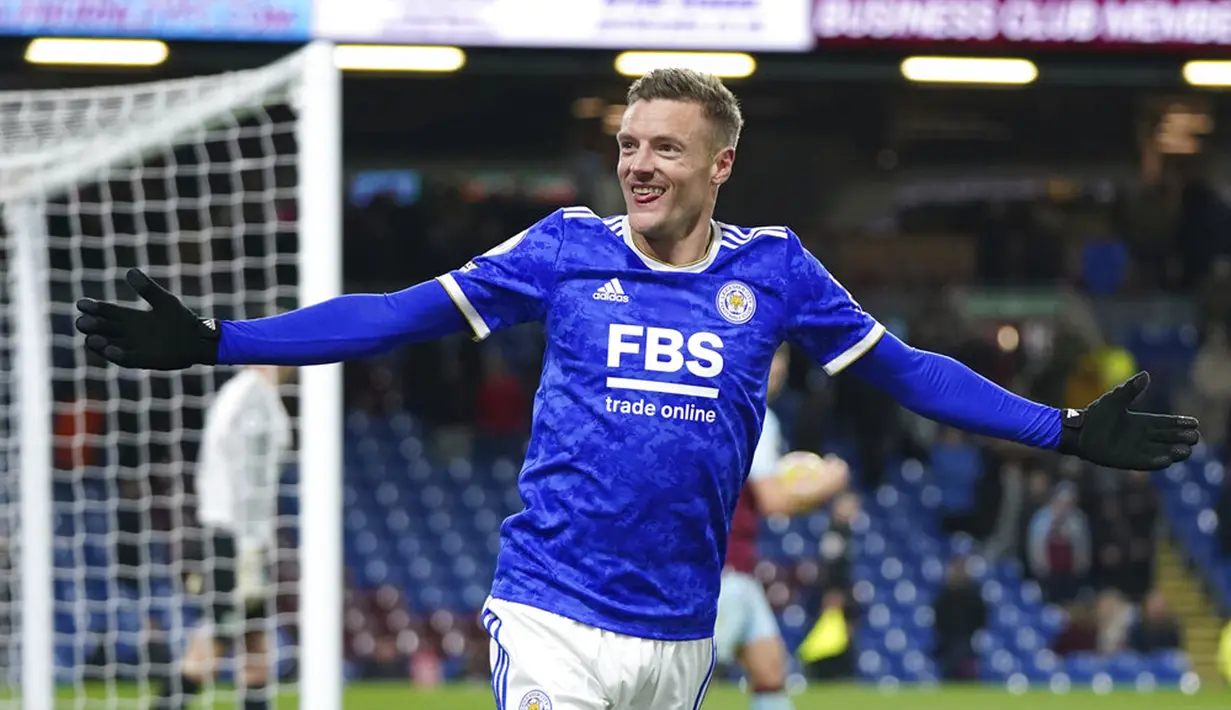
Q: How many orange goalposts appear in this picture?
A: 0